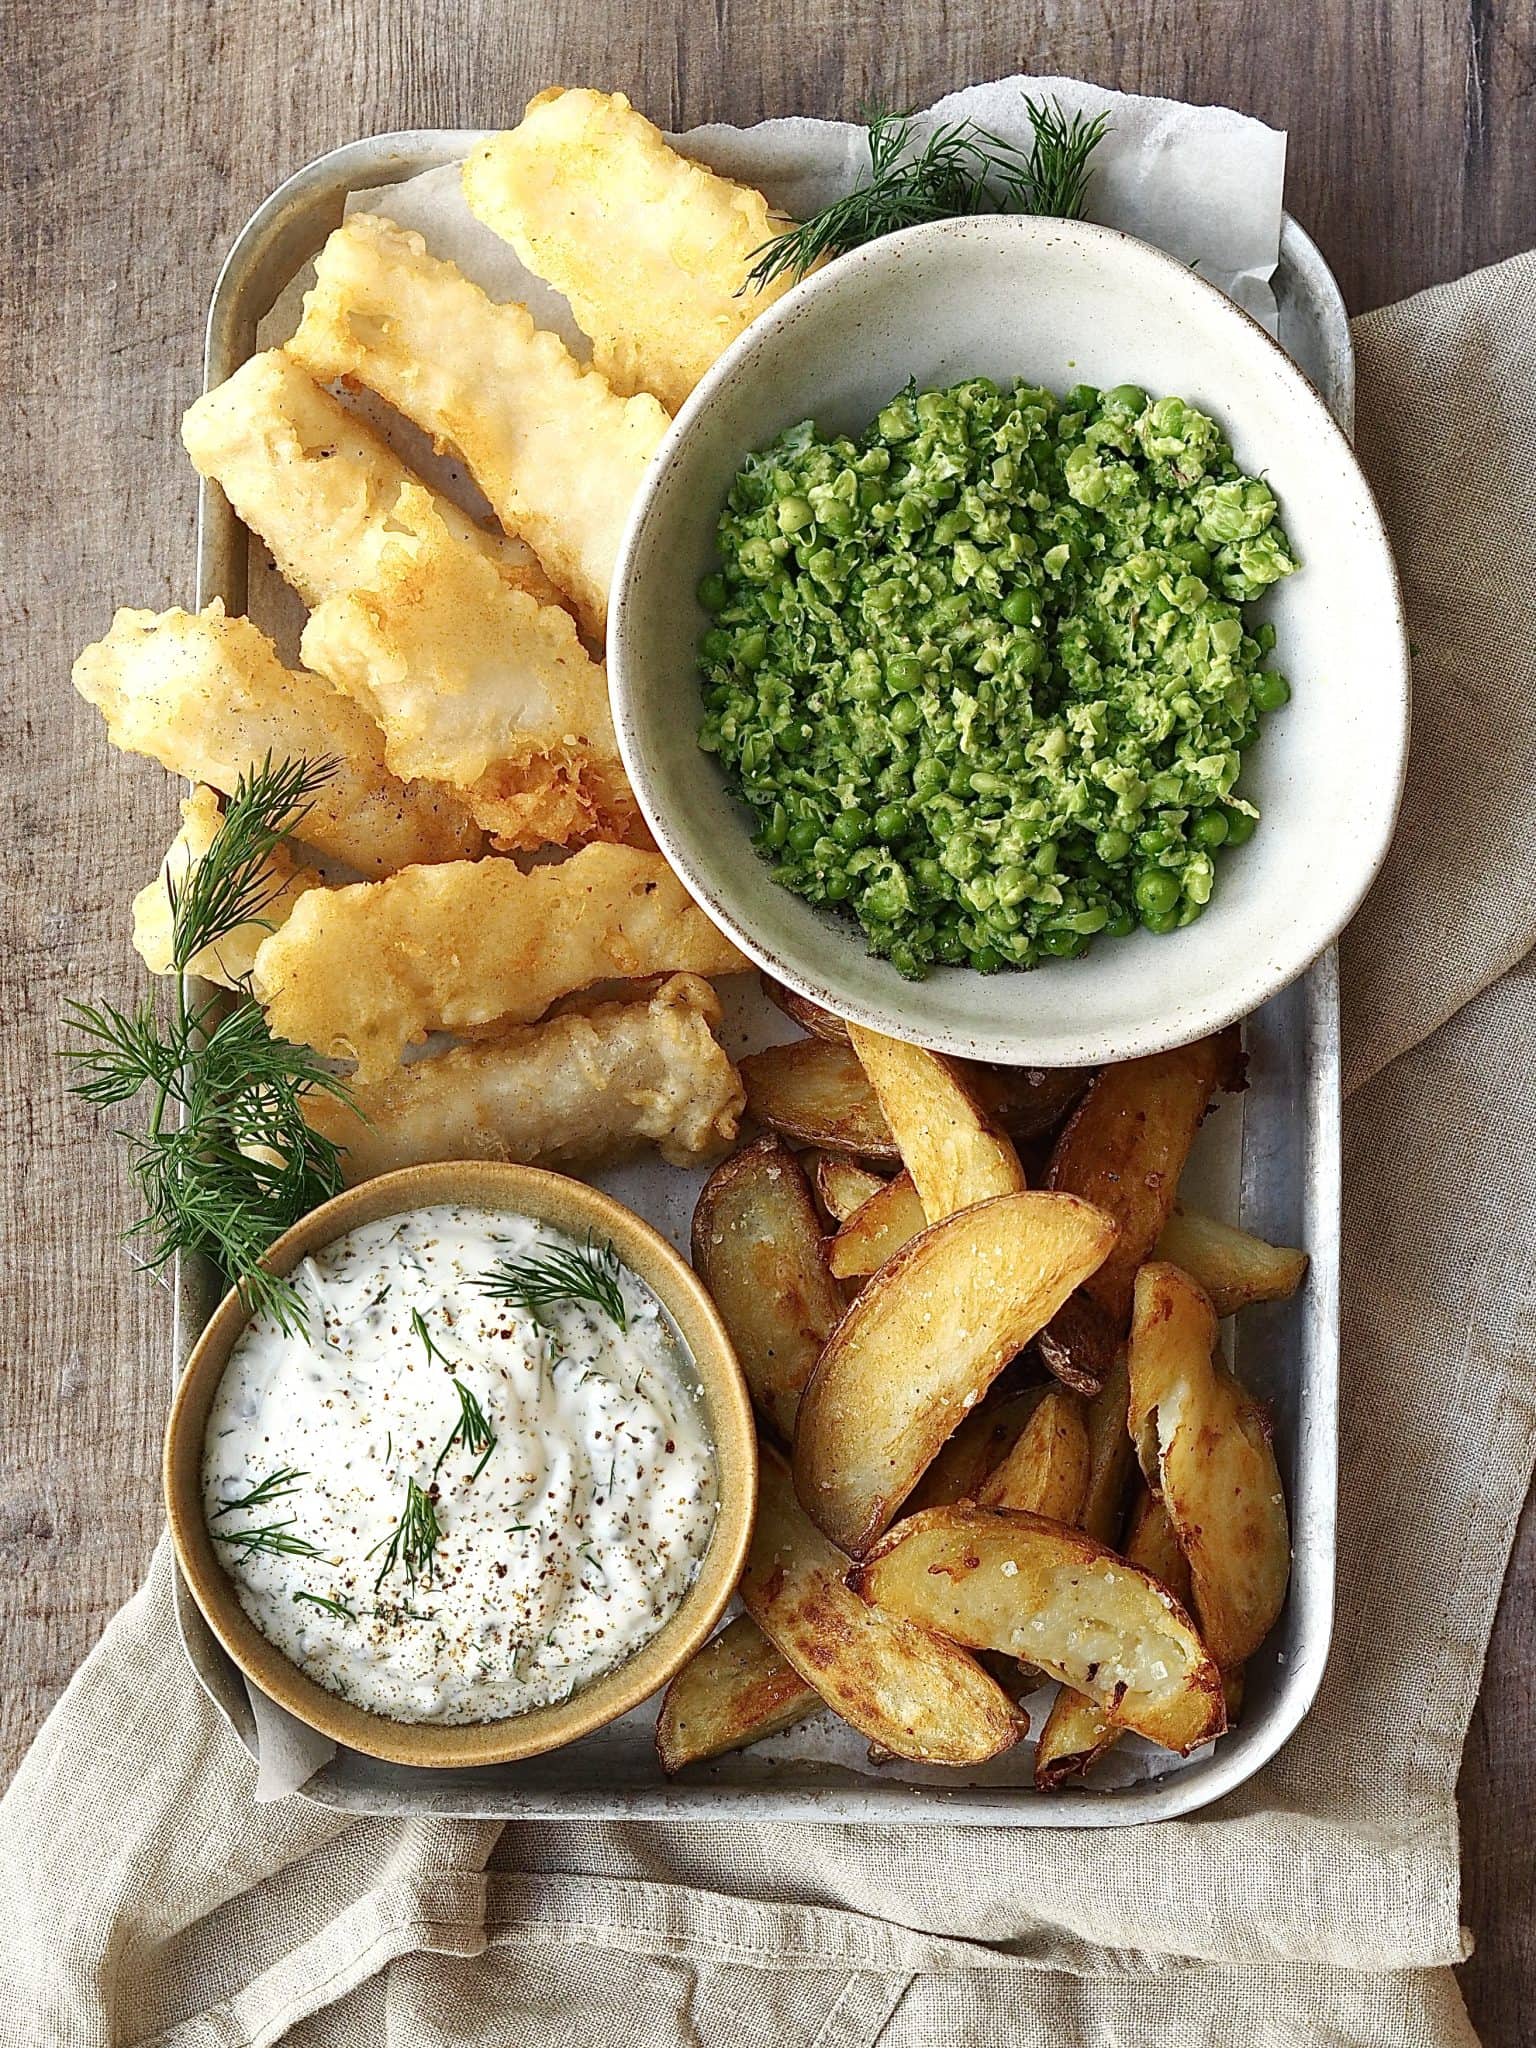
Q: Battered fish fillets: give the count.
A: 8